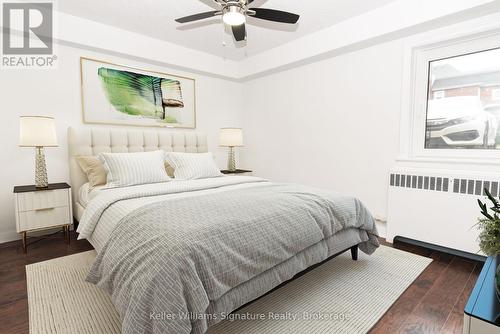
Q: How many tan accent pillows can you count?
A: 2